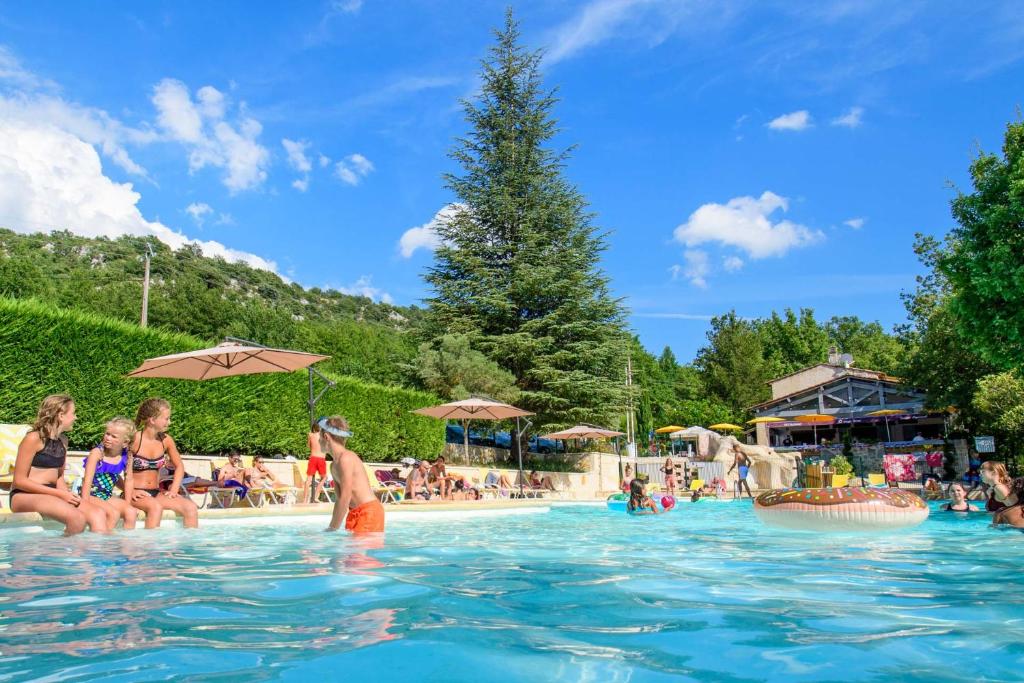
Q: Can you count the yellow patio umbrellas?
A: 5